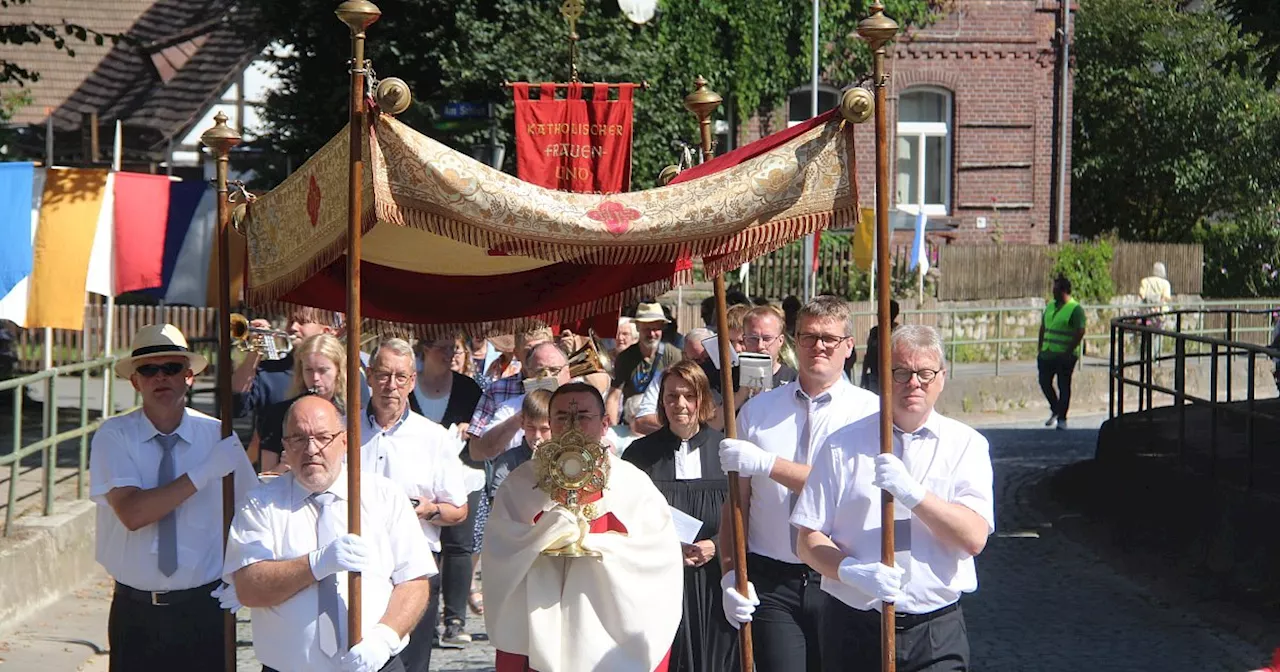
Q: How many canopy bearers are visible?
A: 4